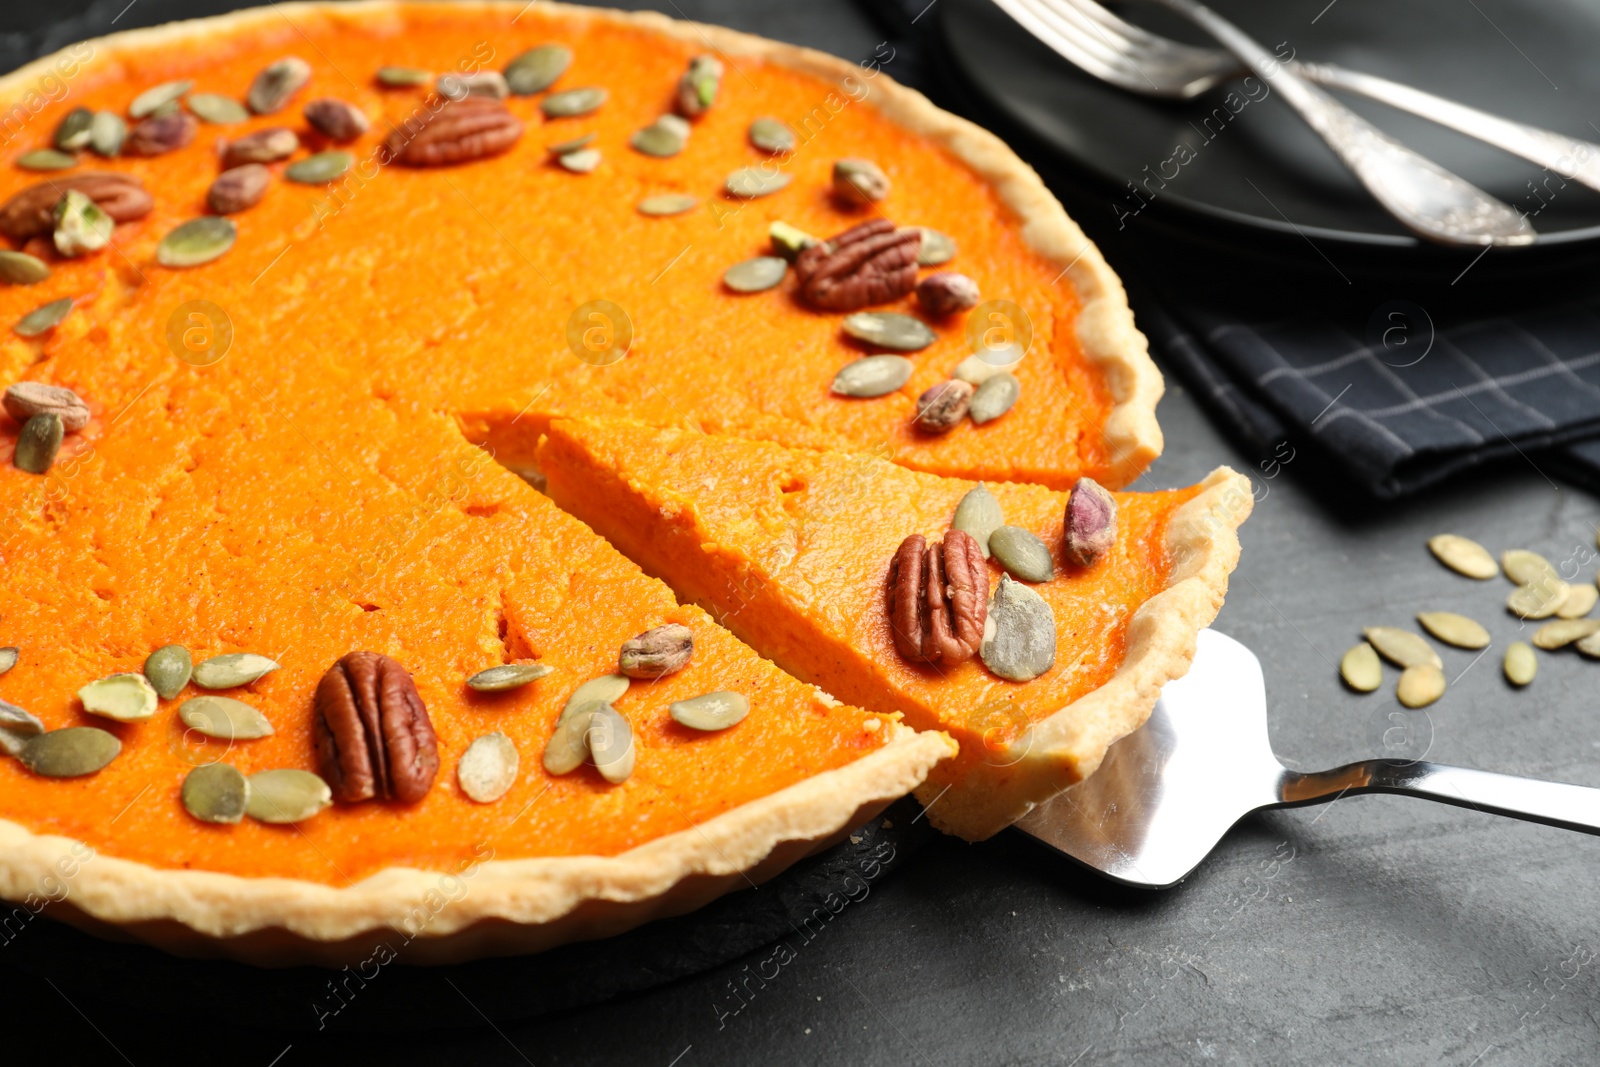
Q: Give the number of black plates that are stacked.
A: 2